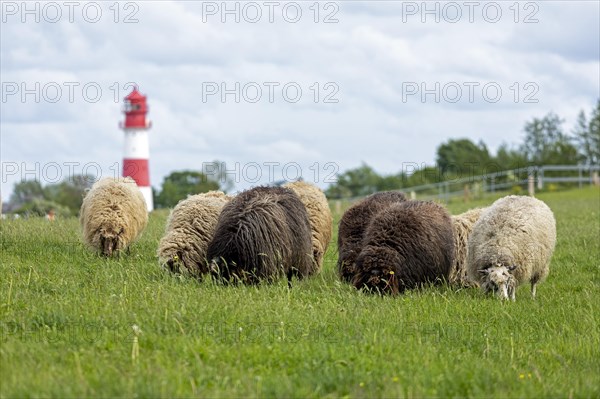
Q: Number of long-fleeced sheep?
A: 8